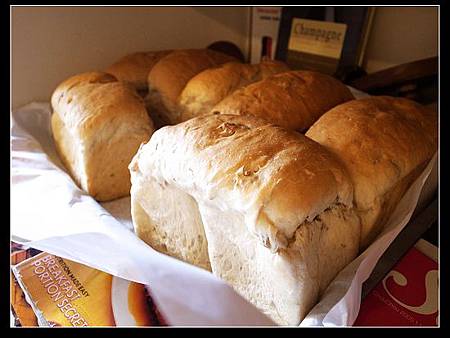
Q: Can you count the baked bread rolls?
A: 7